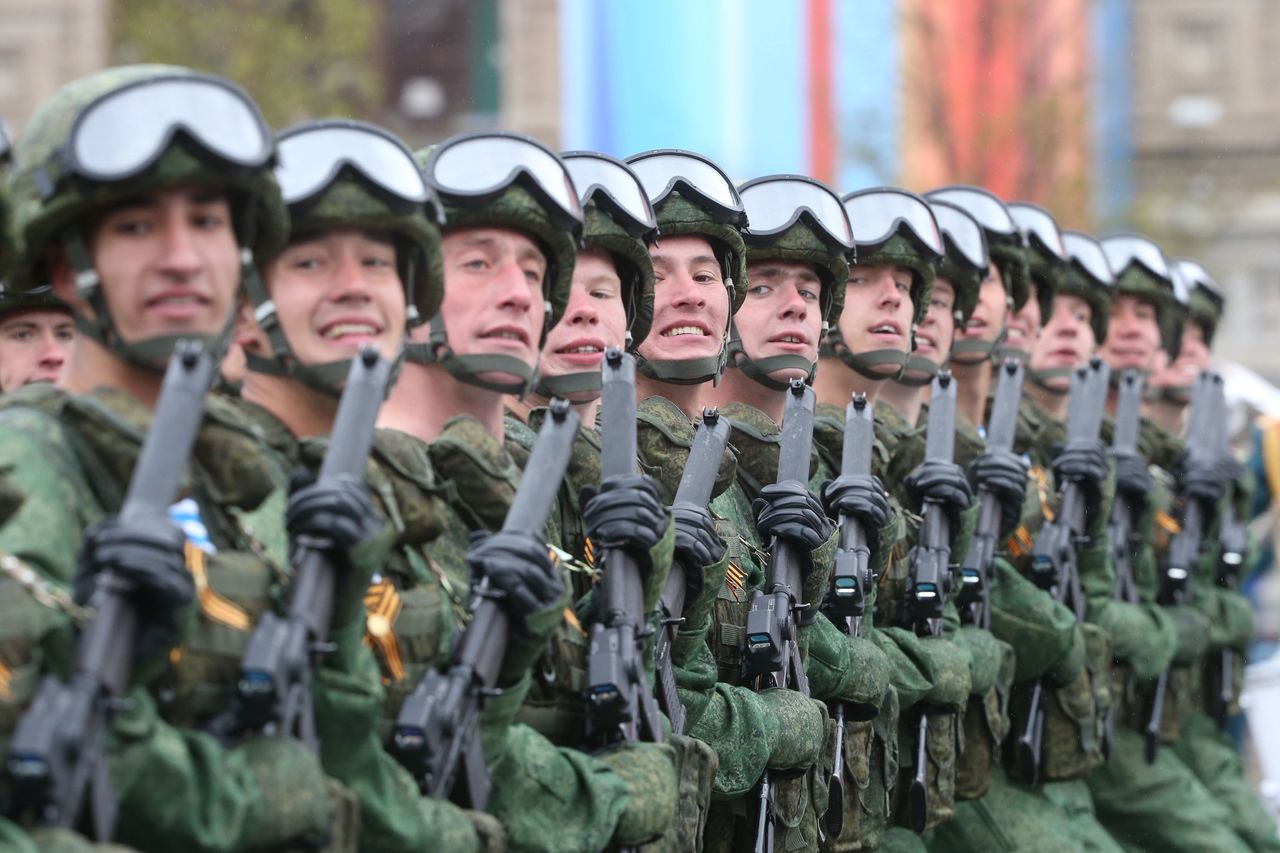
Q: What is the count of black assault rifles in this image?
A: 14